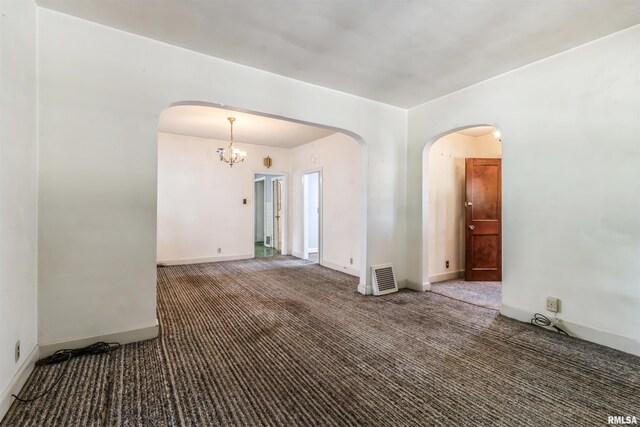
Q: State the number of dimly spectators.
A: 0